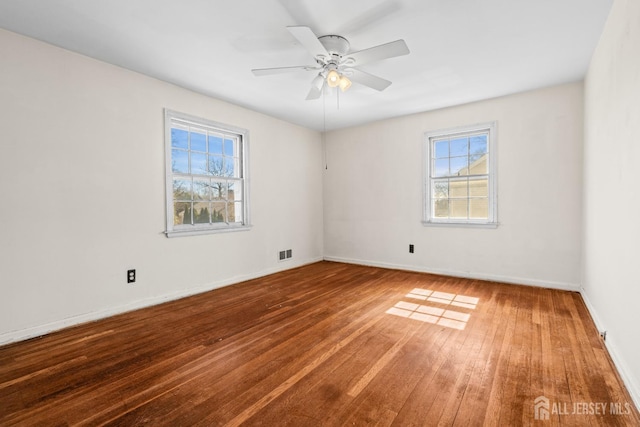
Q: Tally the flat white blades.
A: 5